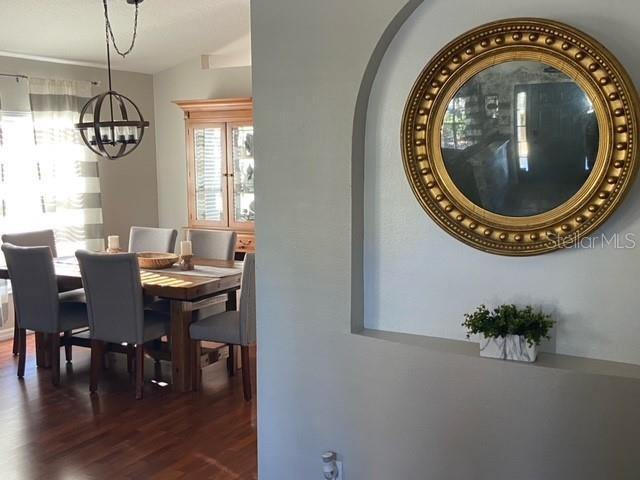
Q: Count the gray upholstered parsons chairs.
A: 6